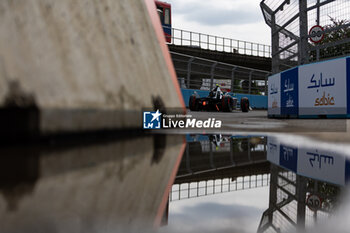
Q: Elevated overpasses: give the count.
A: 1